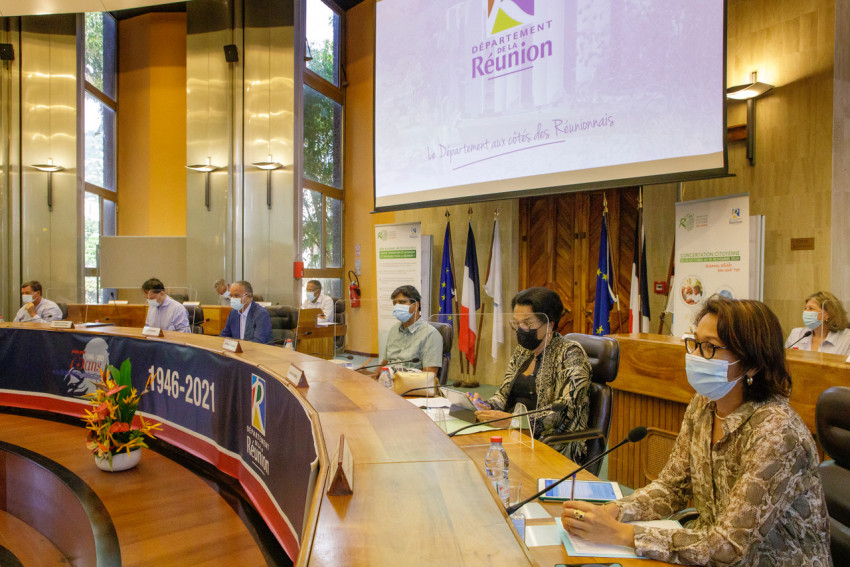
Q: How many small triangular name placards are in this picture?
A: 5